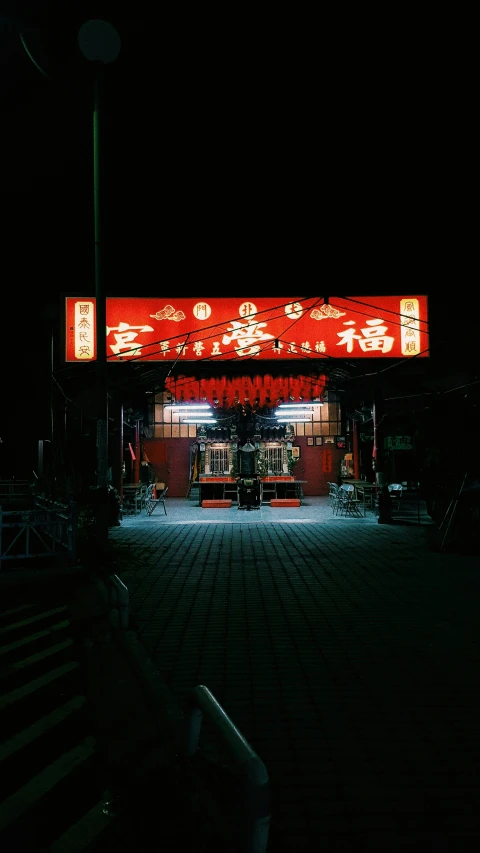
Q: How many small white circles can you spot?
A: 3